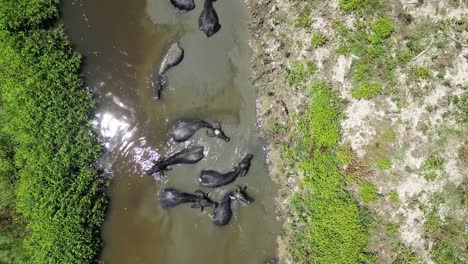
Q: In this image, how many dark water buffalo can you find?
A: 8